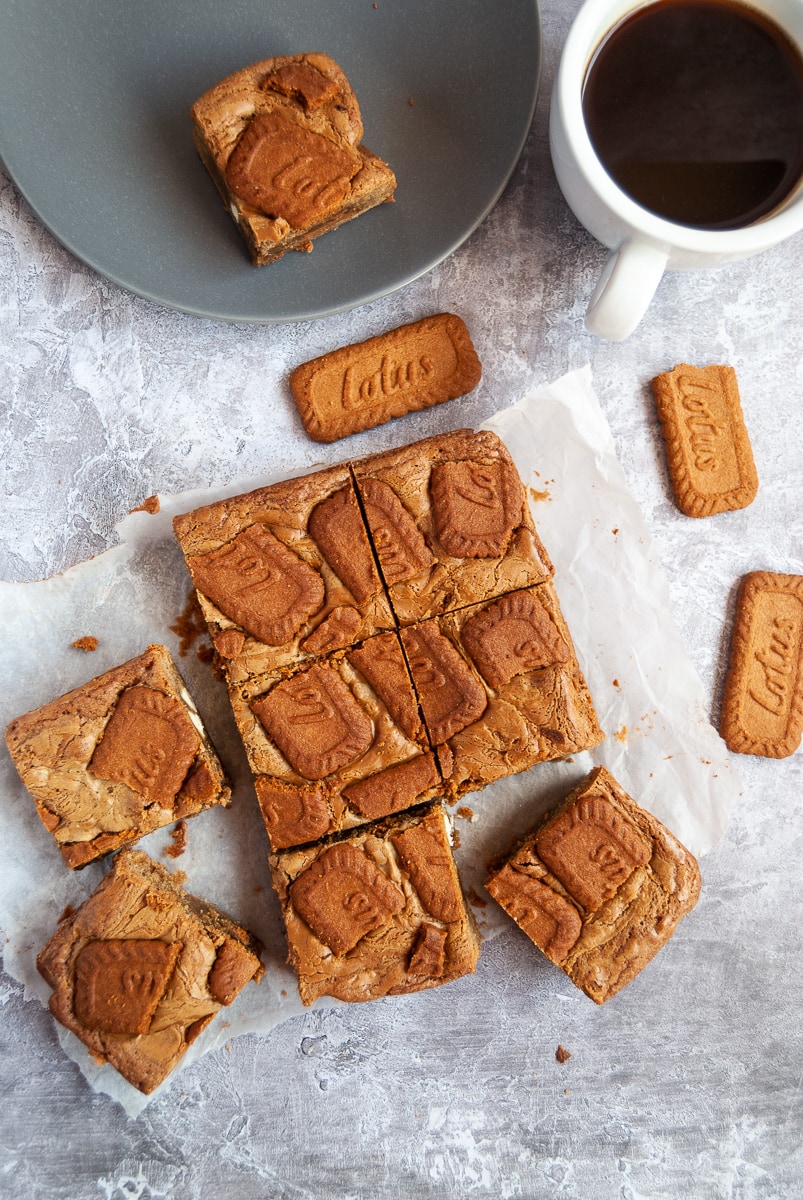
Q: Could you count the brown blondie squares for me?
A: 9